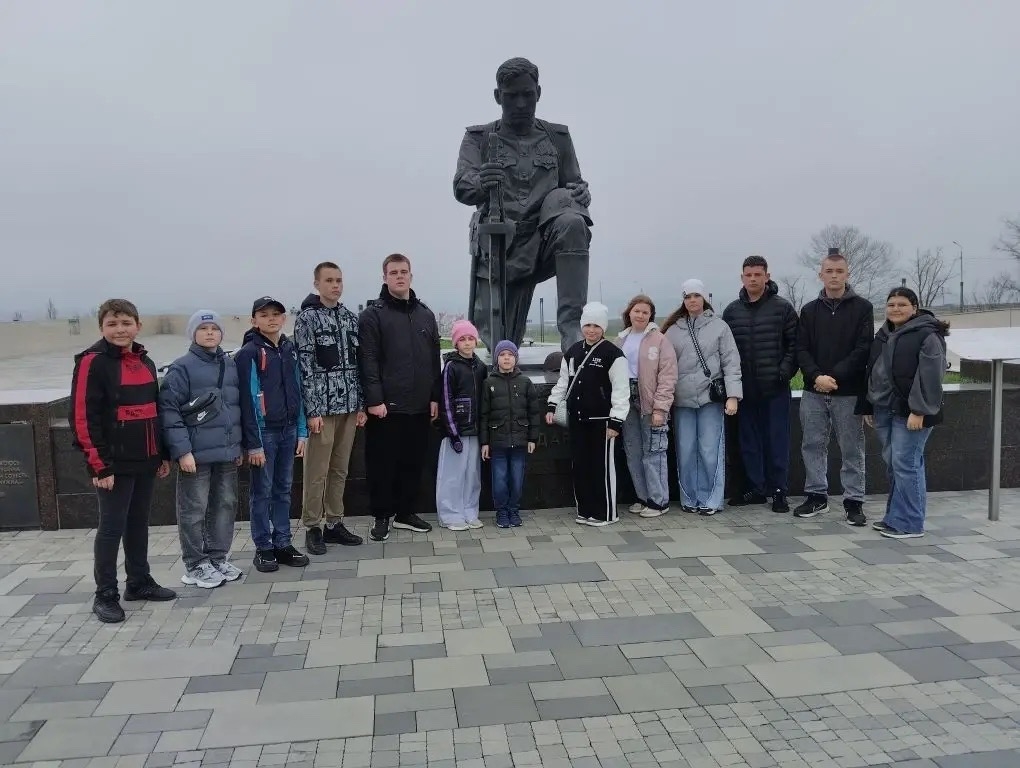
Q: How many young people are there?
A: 13